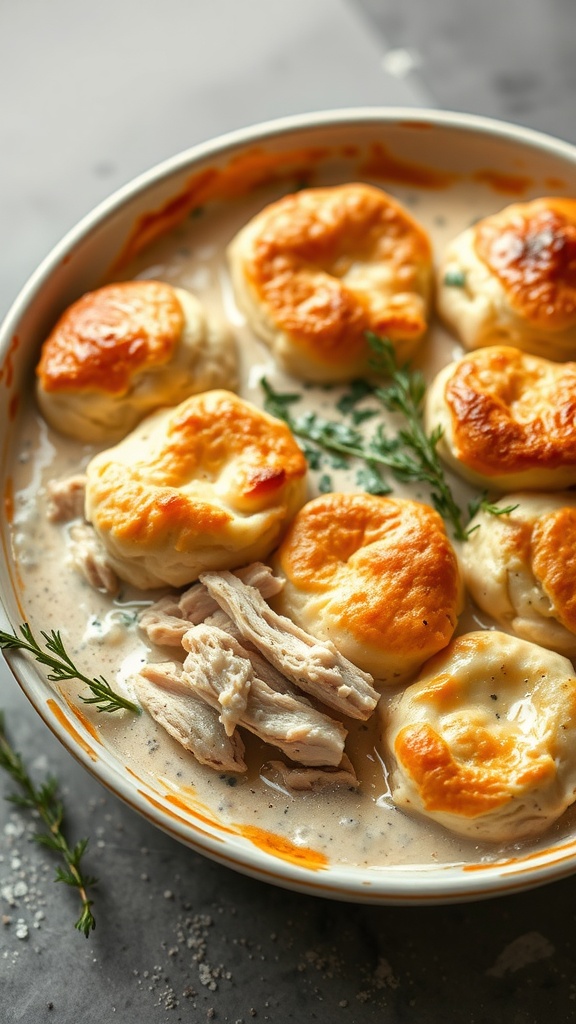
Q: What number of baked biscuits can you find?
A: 8